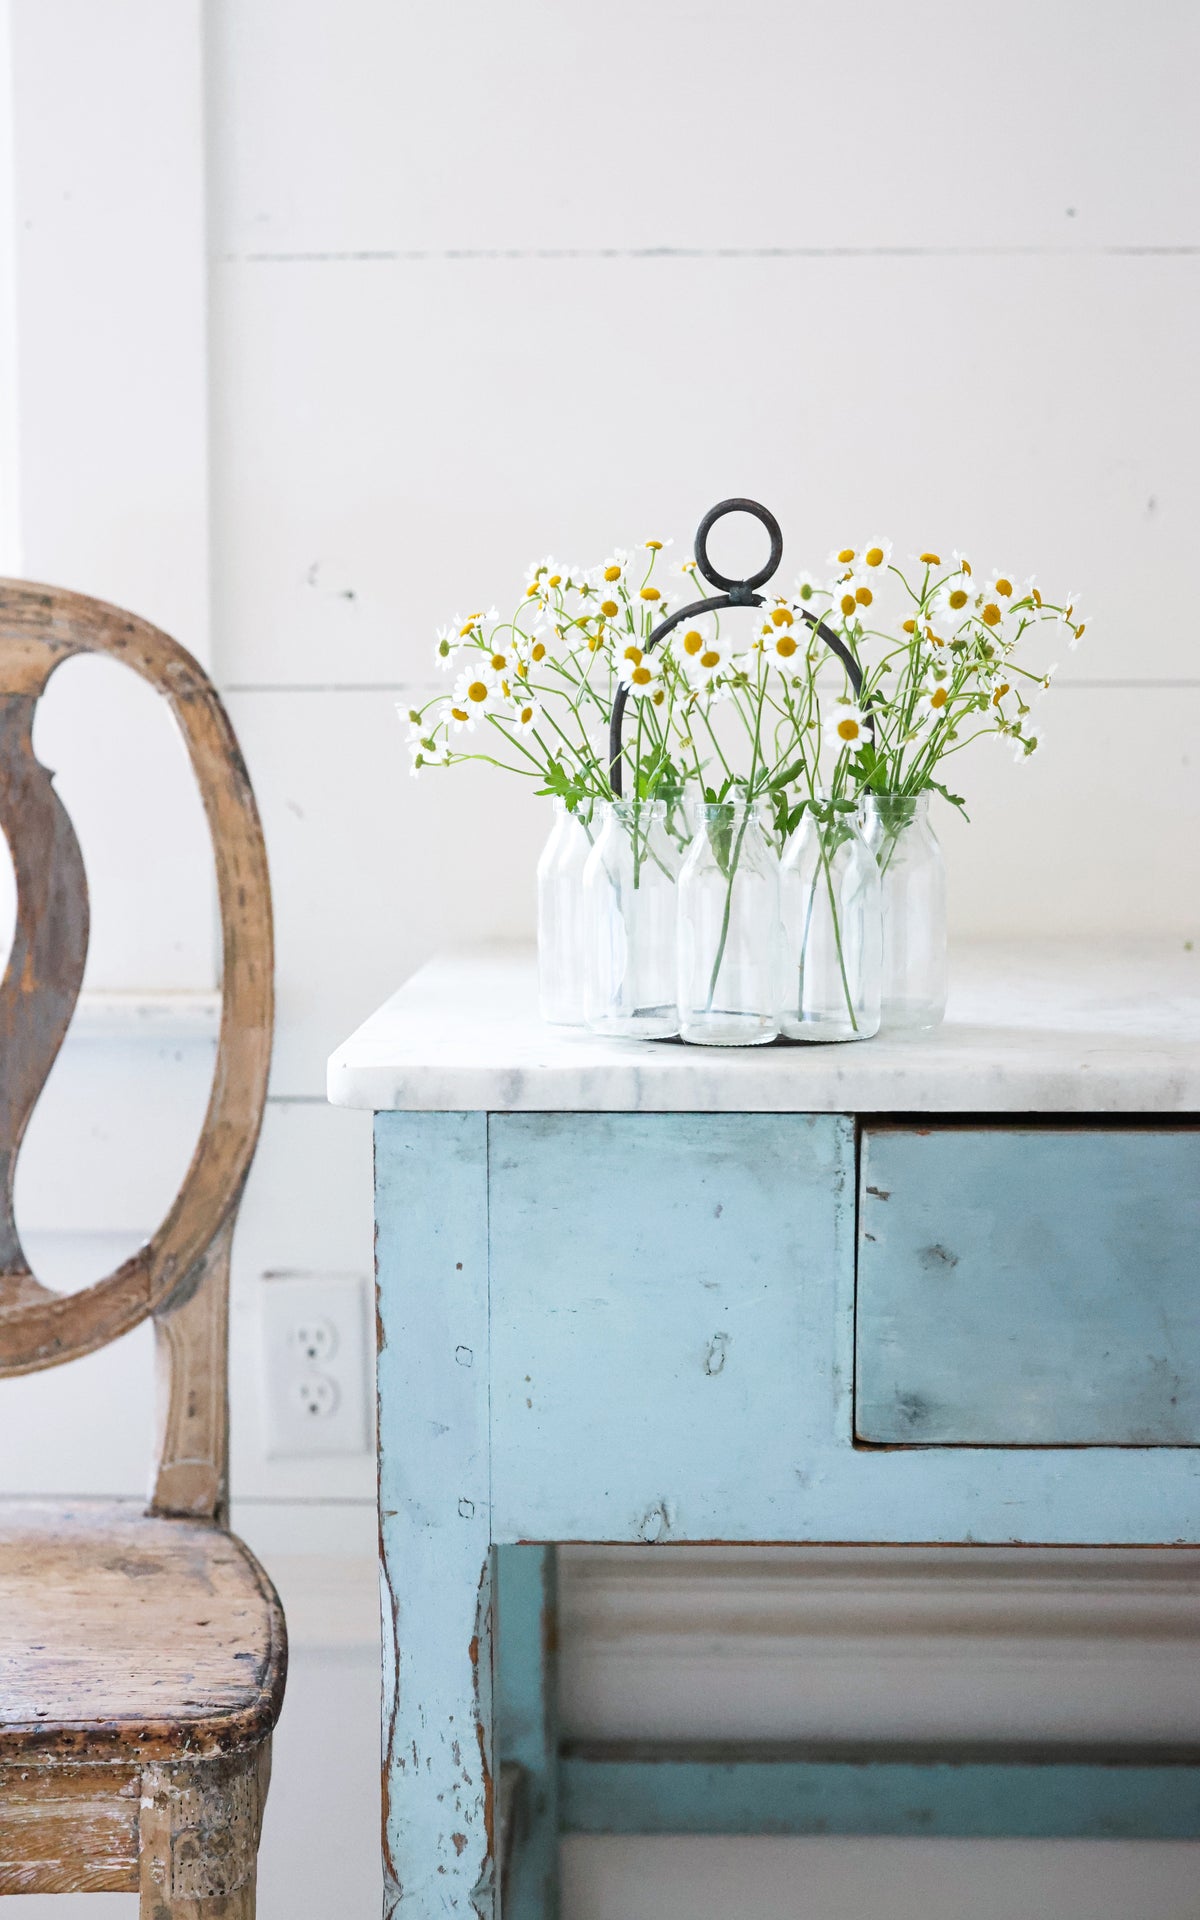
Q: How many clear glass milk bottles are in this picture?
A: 8